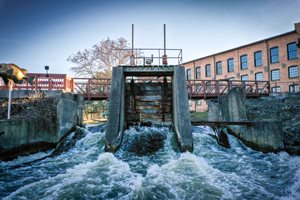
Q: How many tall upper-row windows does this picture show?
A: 9